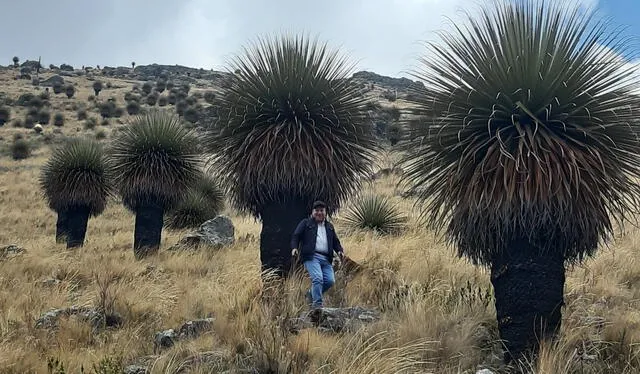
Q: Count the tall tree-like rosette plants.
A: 4